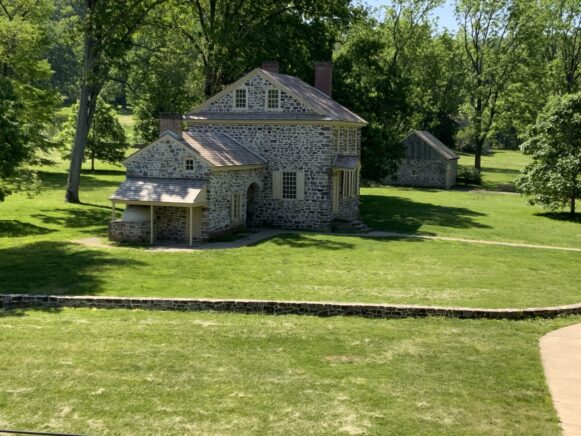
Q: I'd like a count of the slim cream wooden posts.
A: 3